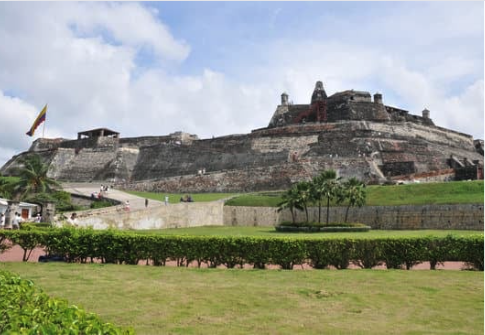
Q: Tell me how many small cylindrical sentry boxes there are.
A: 3